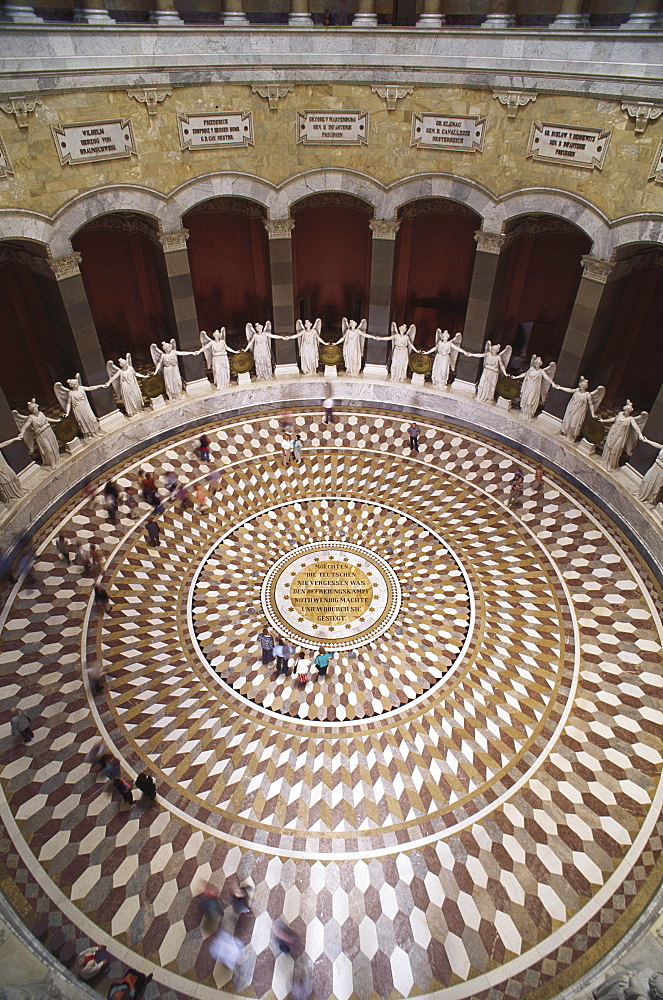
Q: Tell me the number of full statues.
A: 14